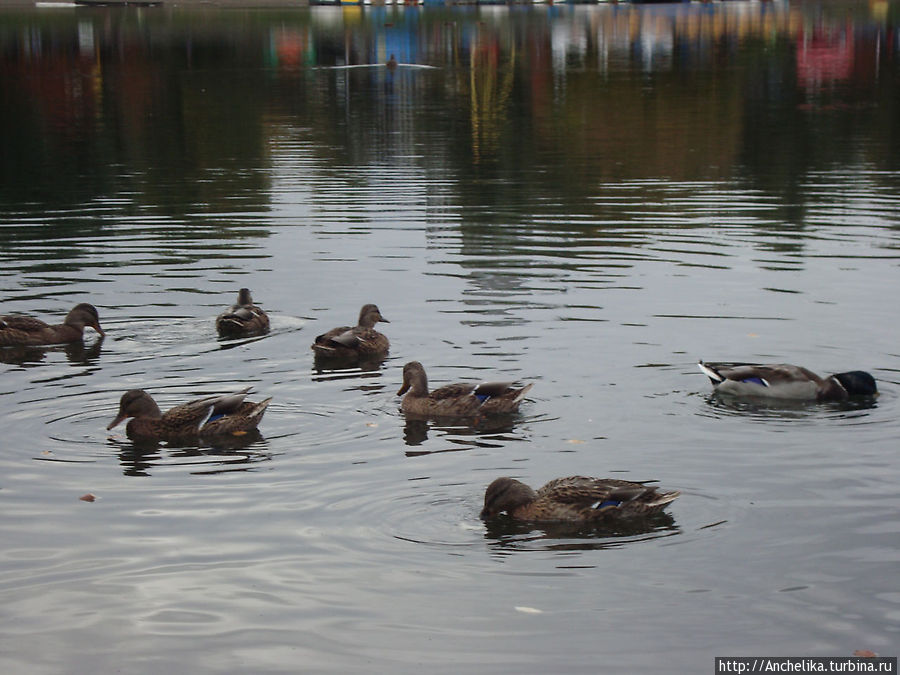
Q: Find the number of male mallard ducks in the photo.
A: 1